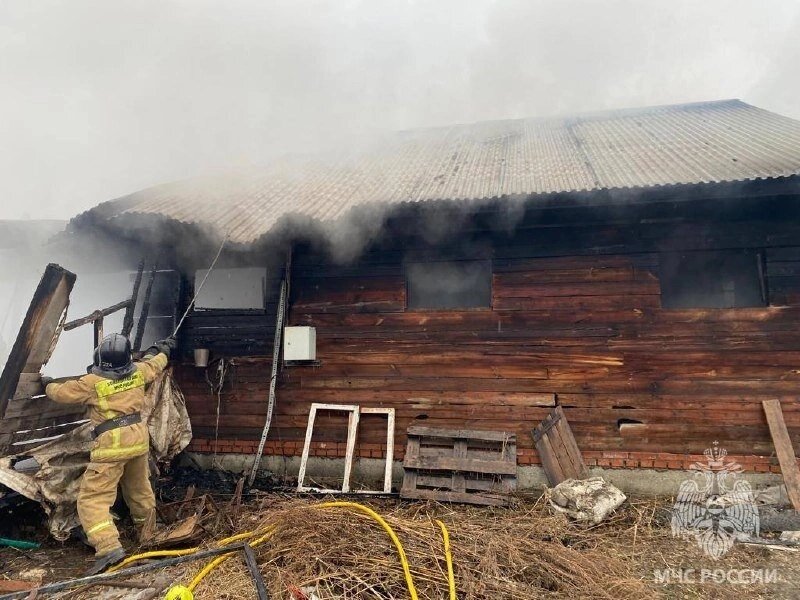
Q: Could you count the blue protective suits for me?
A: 0